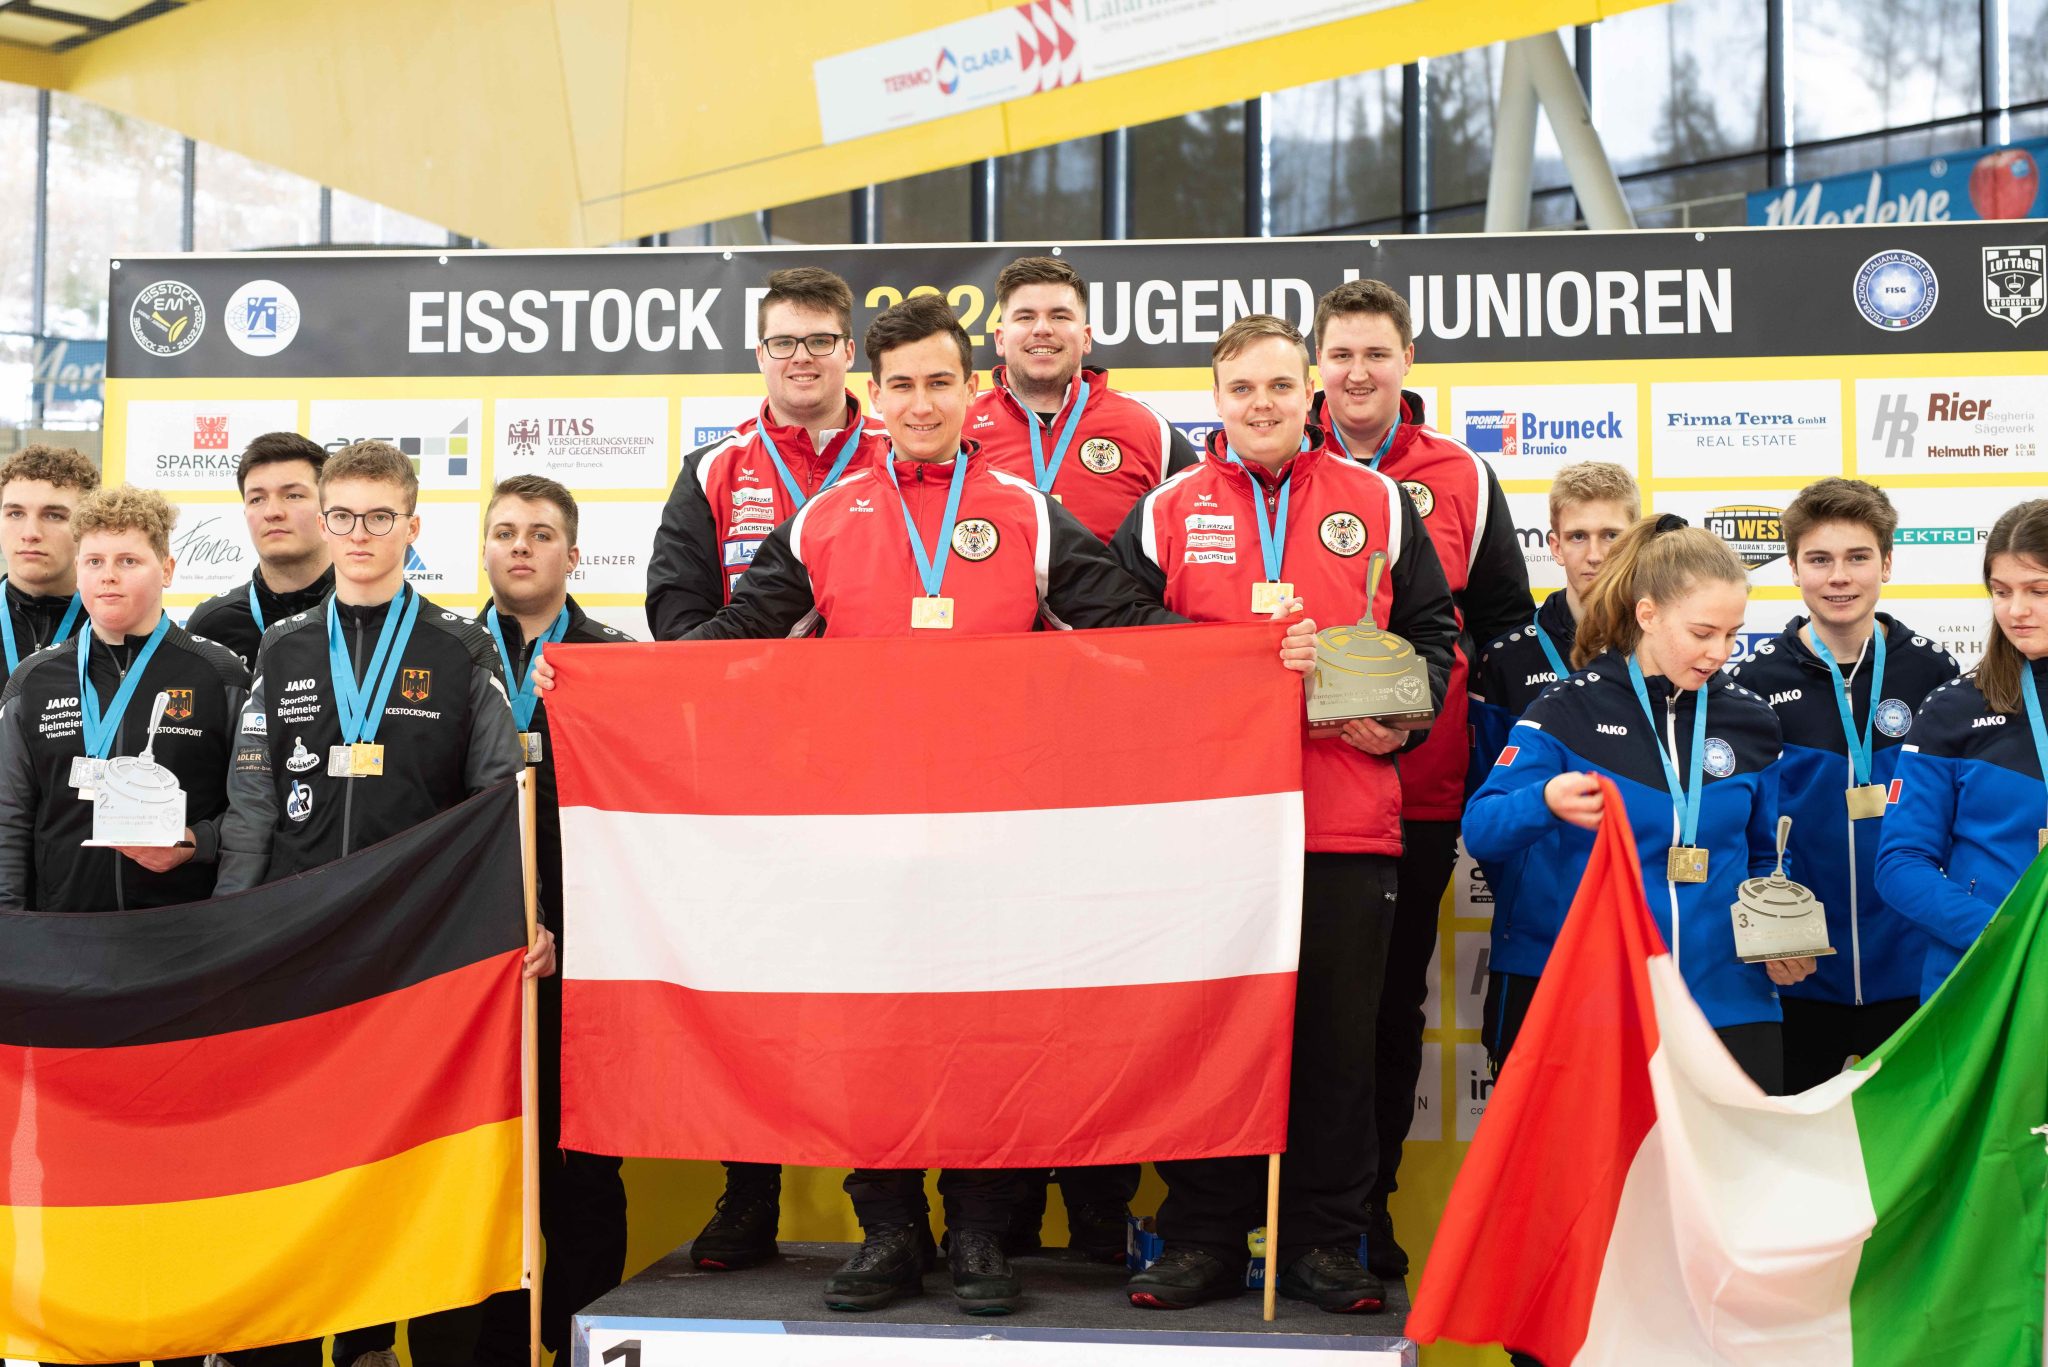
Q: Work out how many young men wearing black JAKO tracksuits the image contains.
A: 5